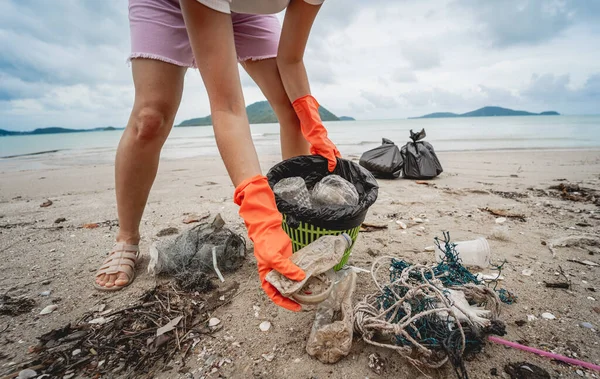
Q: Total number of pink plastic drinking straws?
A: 1